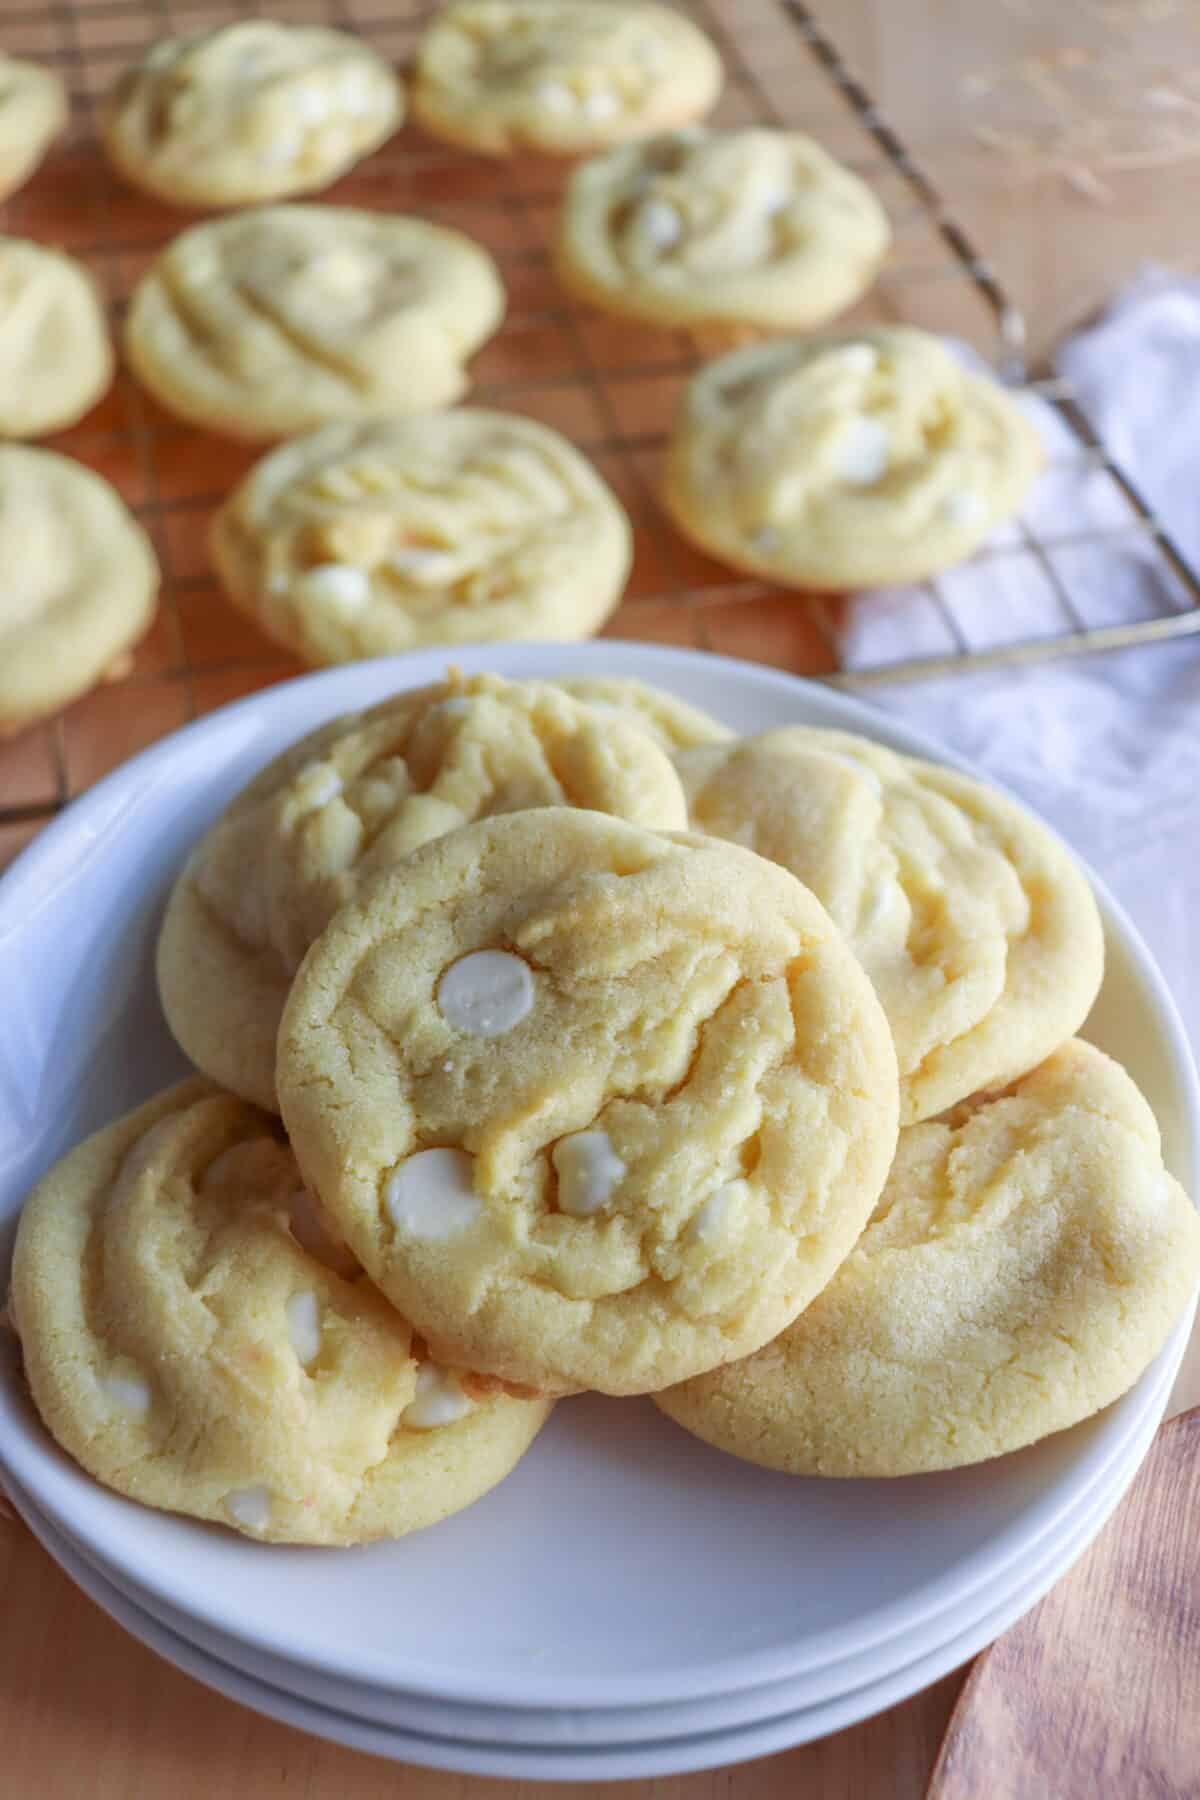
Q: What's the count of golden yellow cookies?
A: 15